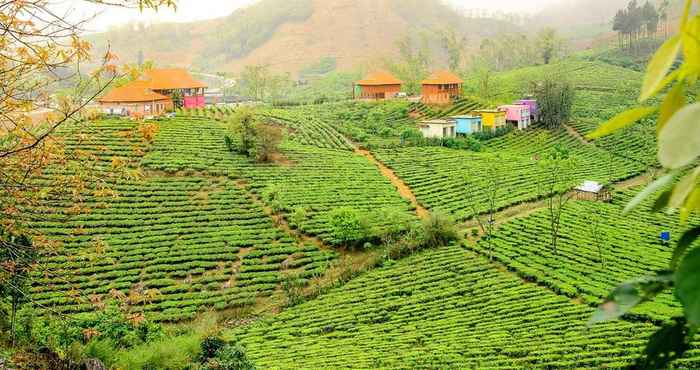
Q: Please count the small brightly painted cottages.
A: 5